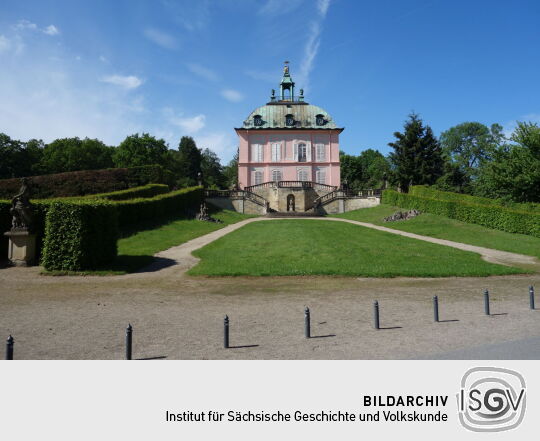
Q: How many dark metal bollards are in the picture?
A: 8